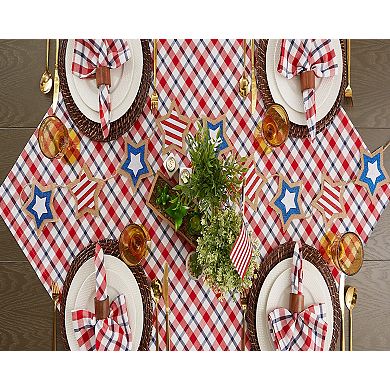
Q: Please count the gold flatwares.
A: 12